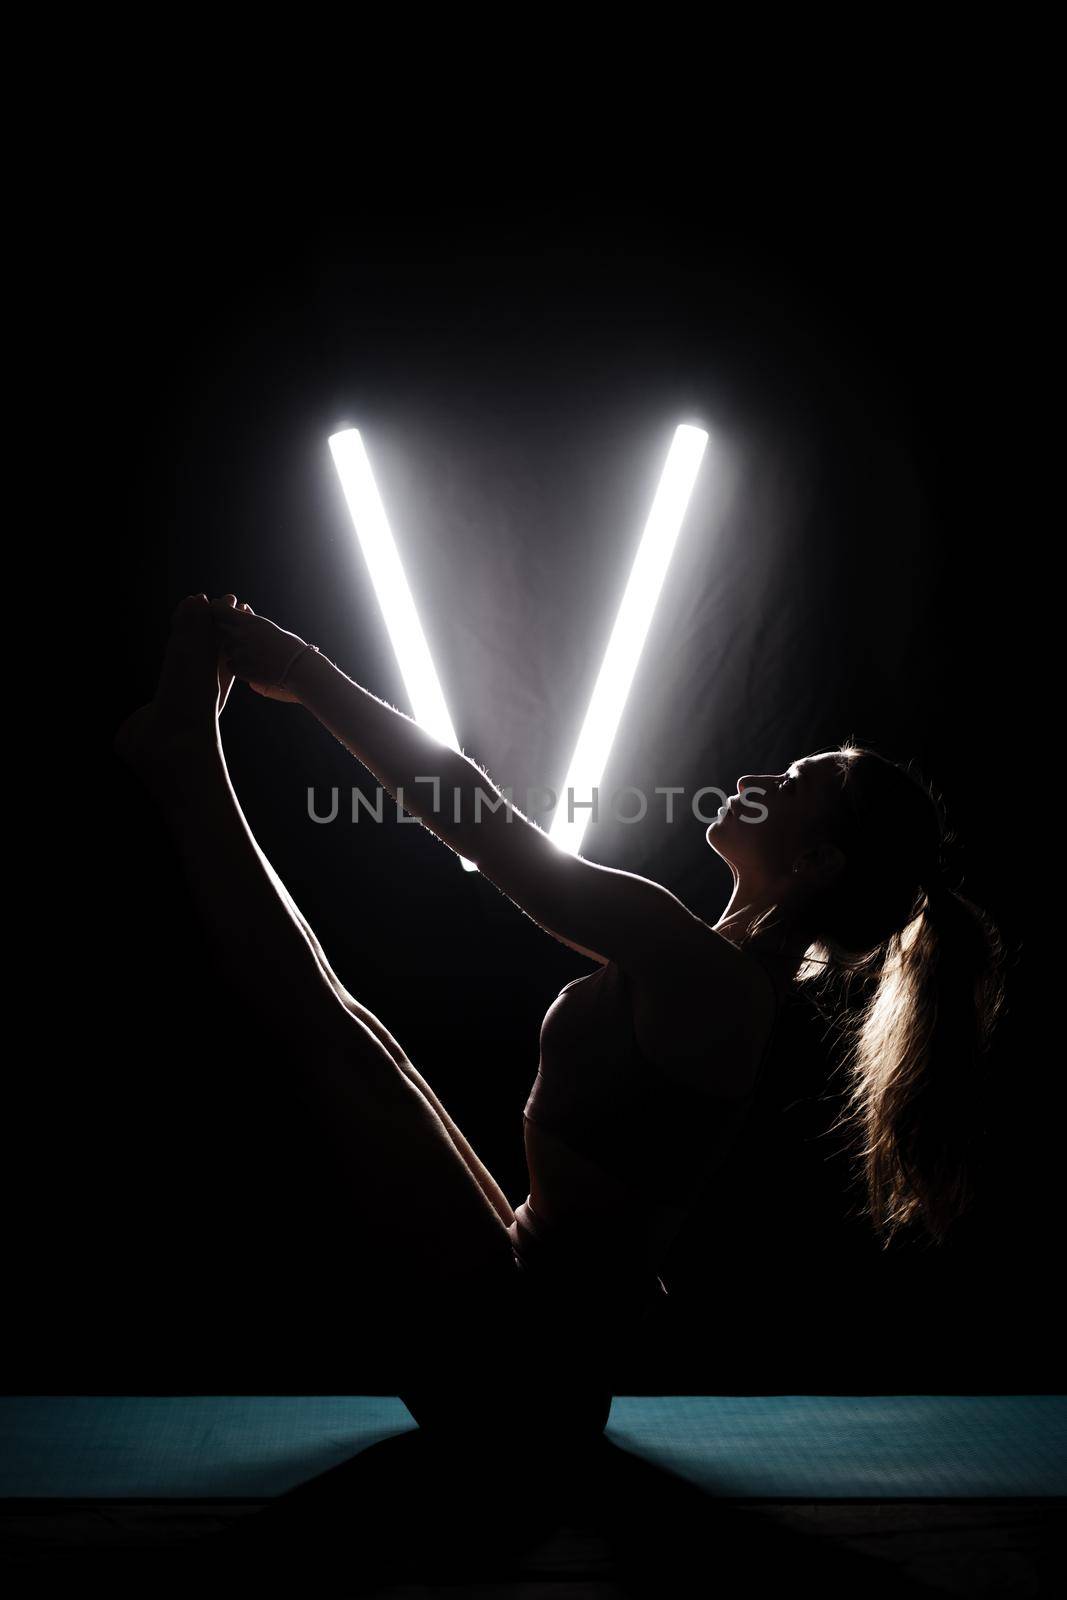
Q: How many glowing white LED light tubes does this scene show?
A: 2